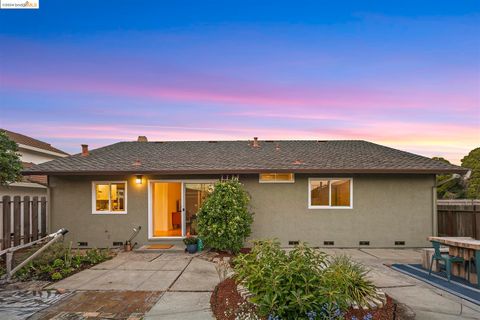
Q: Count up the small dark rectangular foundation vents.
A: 6